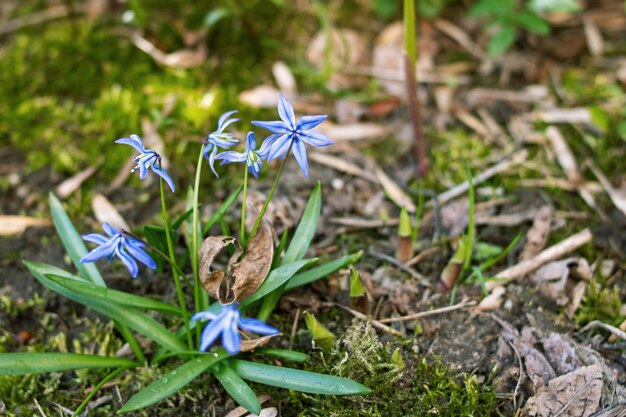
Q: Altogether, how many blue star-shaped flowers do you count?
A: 6